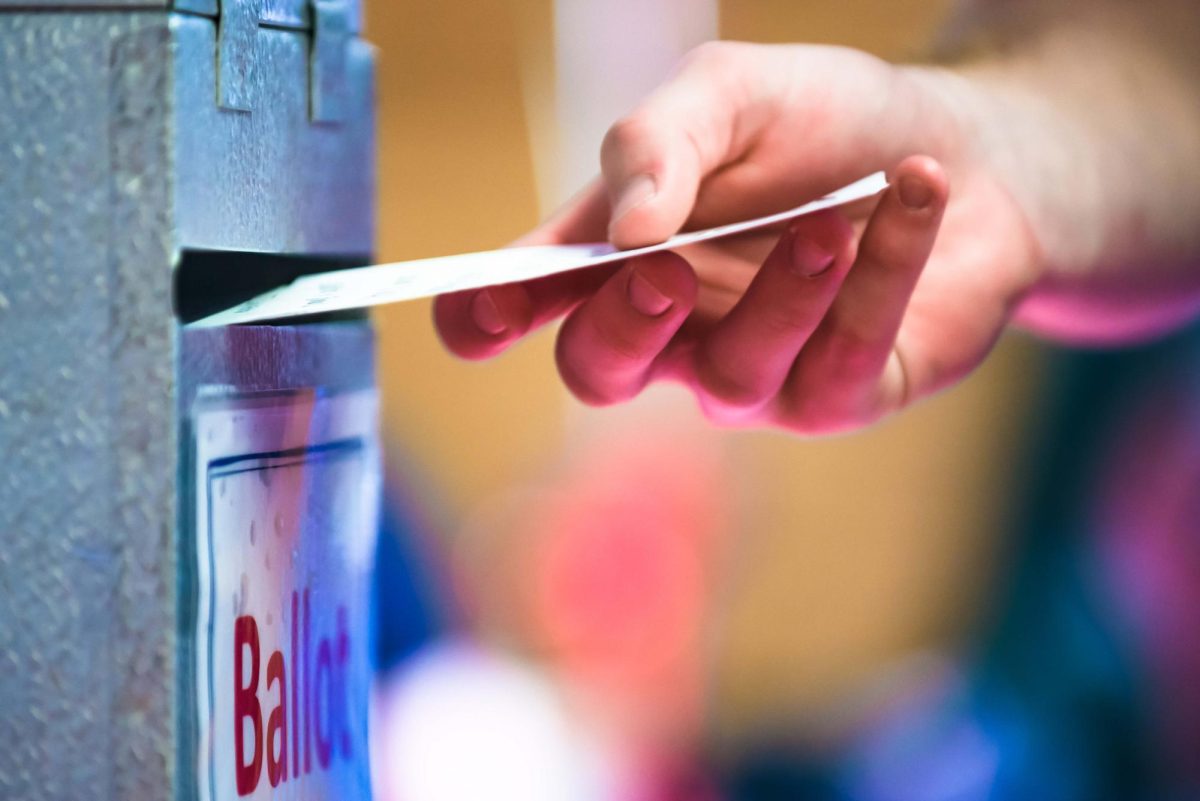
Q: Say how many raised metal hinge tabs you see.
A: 2